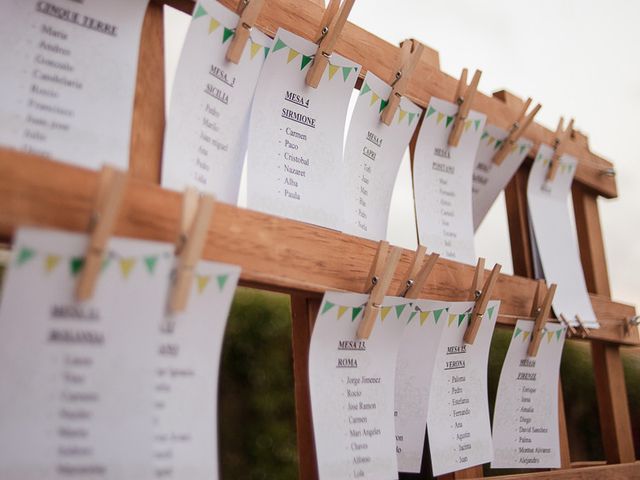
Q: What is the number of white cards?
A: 13